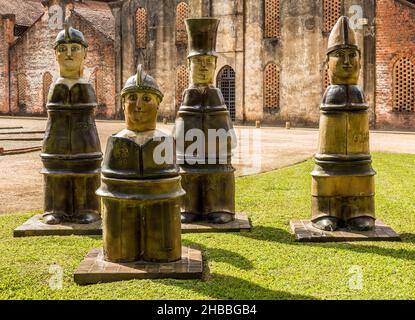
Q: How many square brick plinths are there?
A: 4